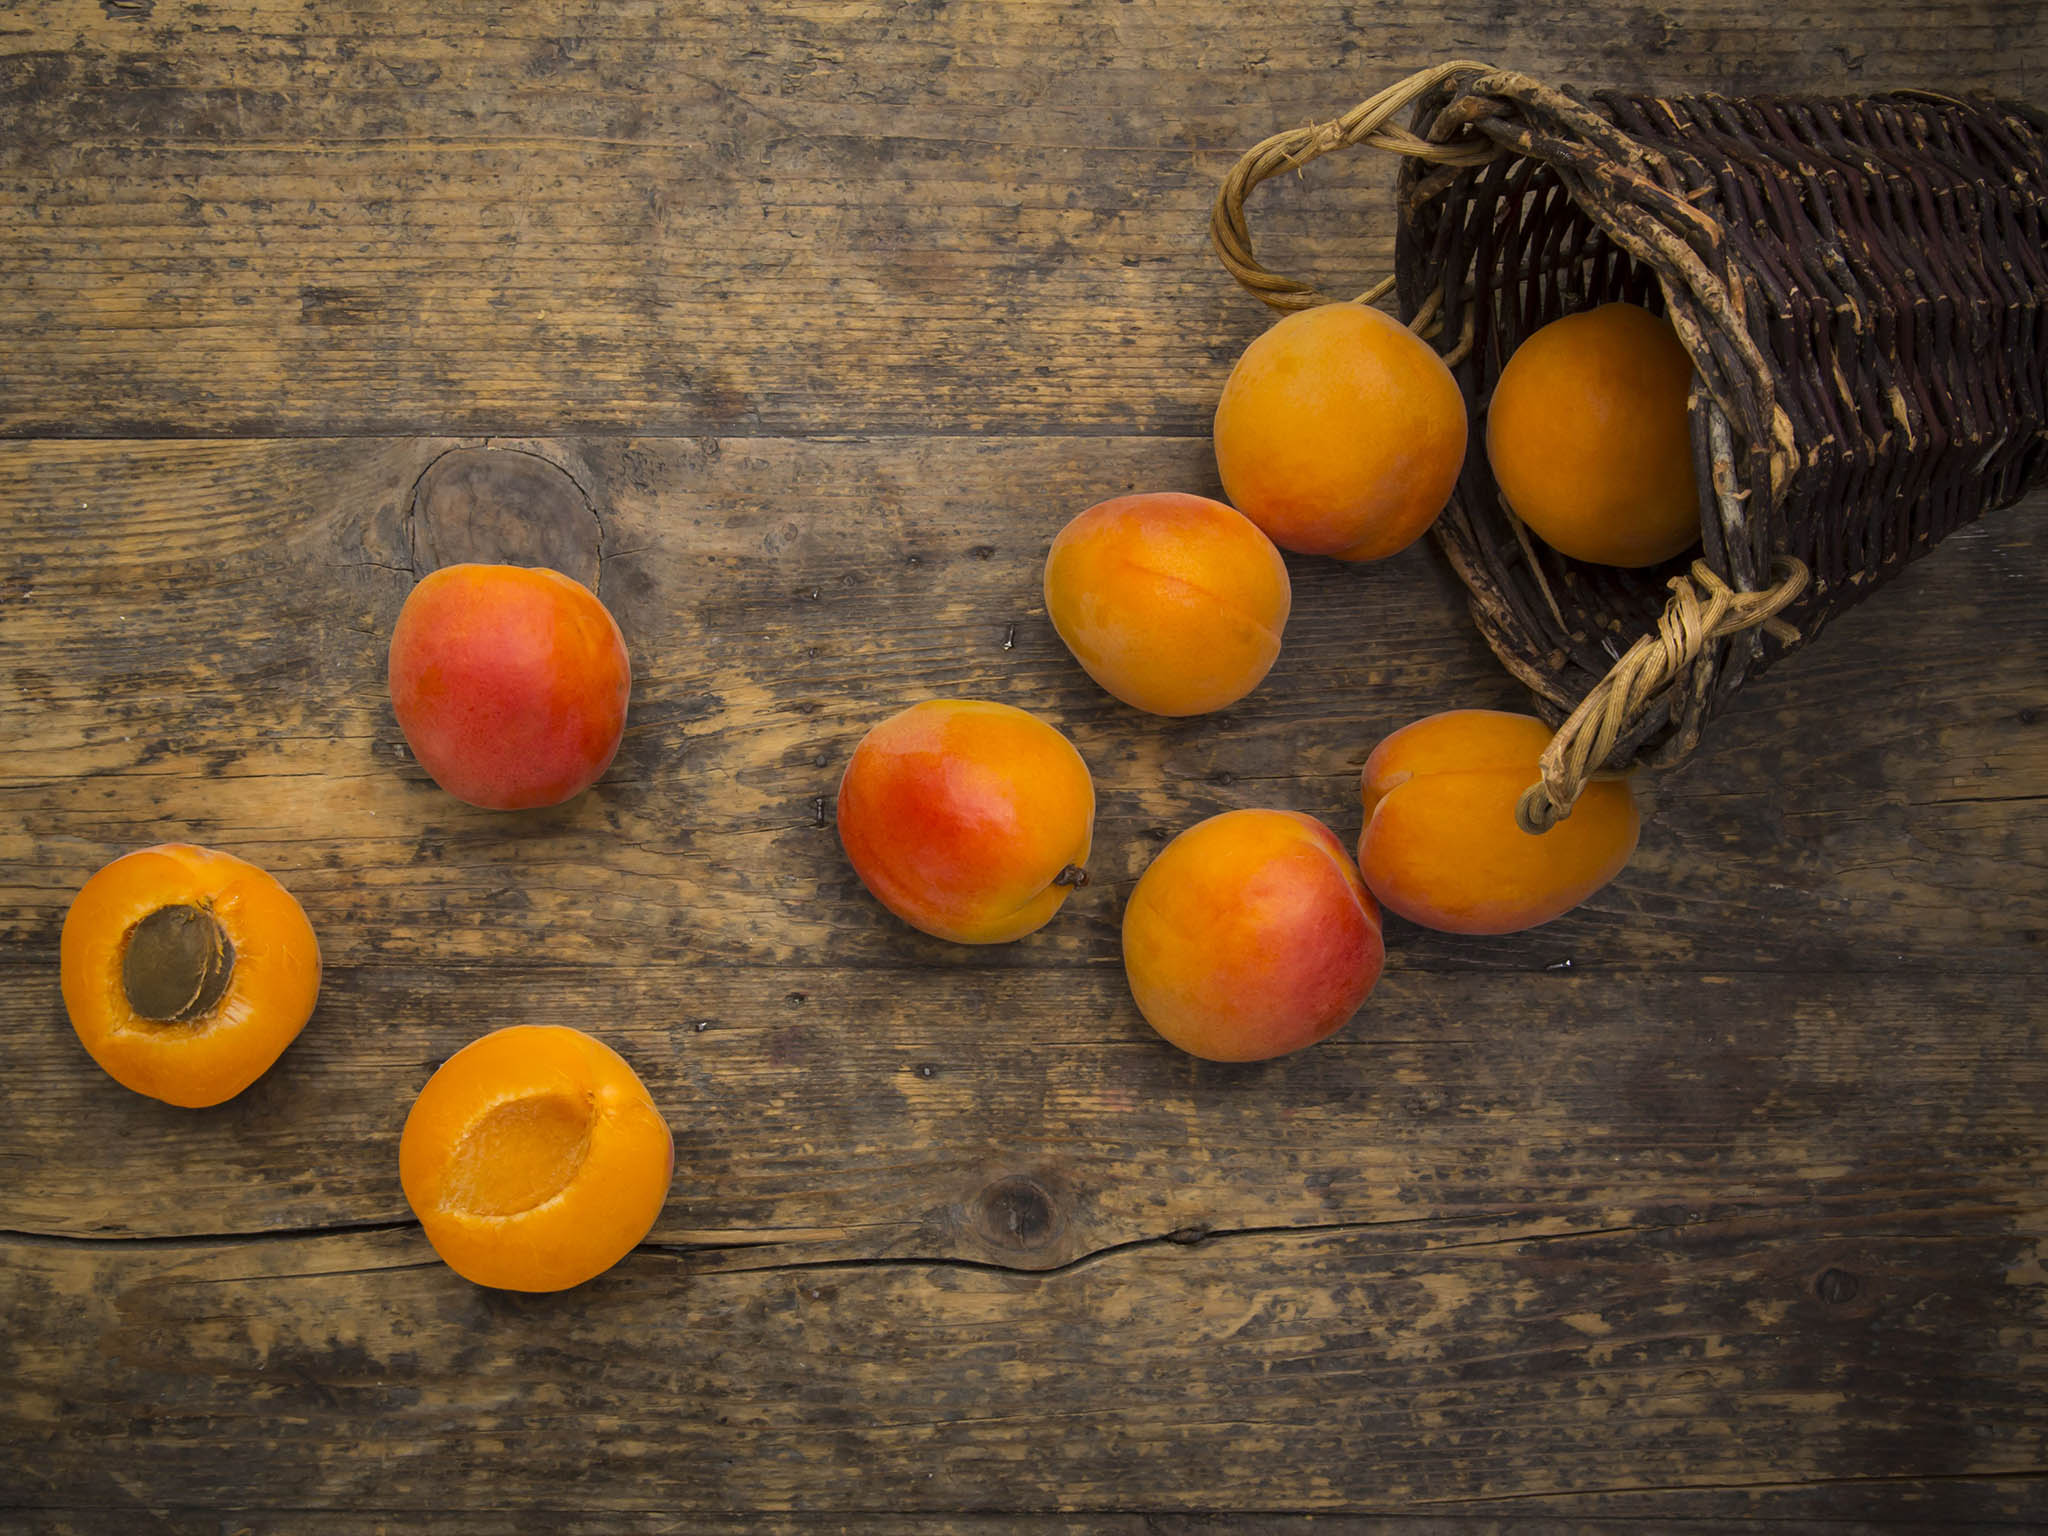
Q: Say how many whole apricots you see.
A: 7